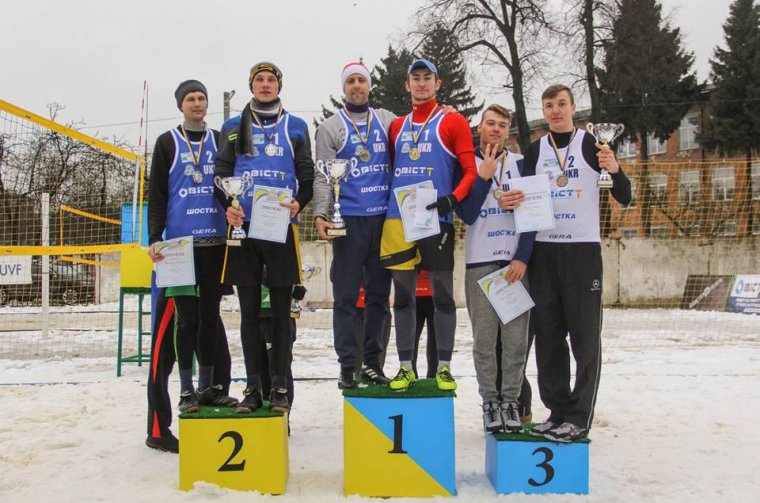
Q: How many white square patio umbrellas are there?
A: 0